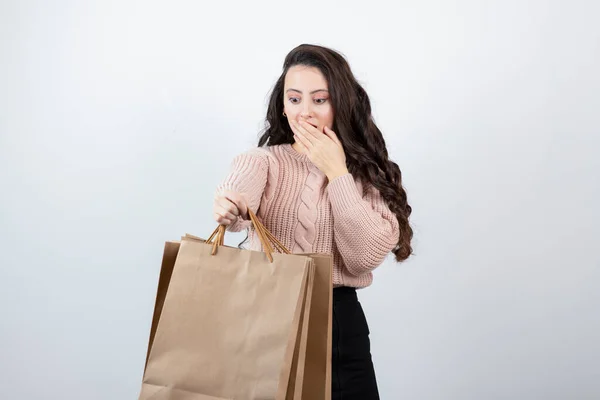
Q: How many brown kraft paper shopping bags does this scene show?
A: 3